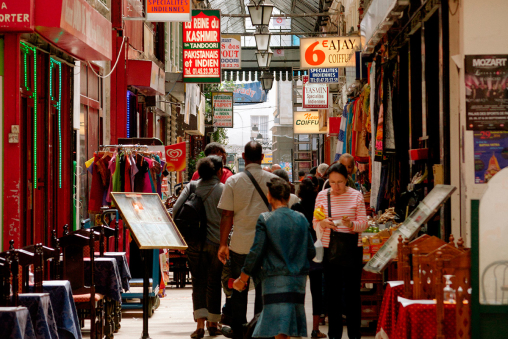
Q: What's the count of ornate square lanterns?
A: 4